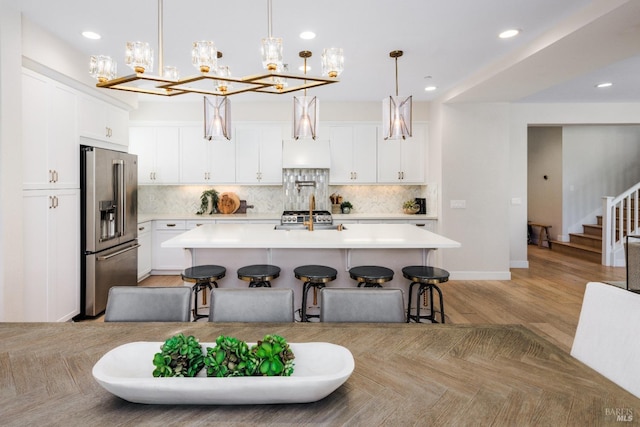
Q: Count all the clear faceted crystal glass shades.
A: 8